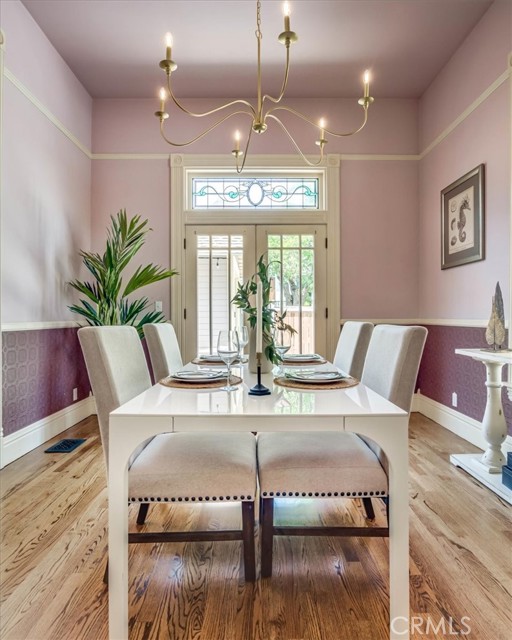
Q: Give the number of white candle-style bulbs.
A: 6